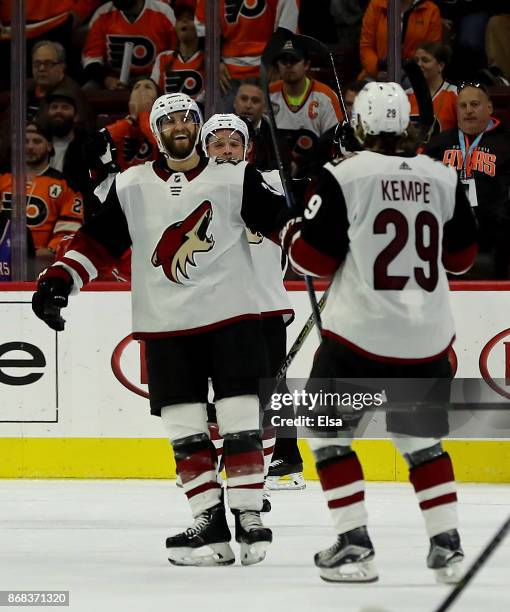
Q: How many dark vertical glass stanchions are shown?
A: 3